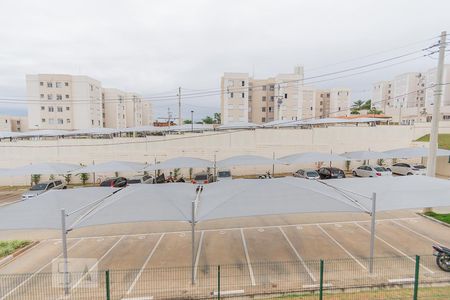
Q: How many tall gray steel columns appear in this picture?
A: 3